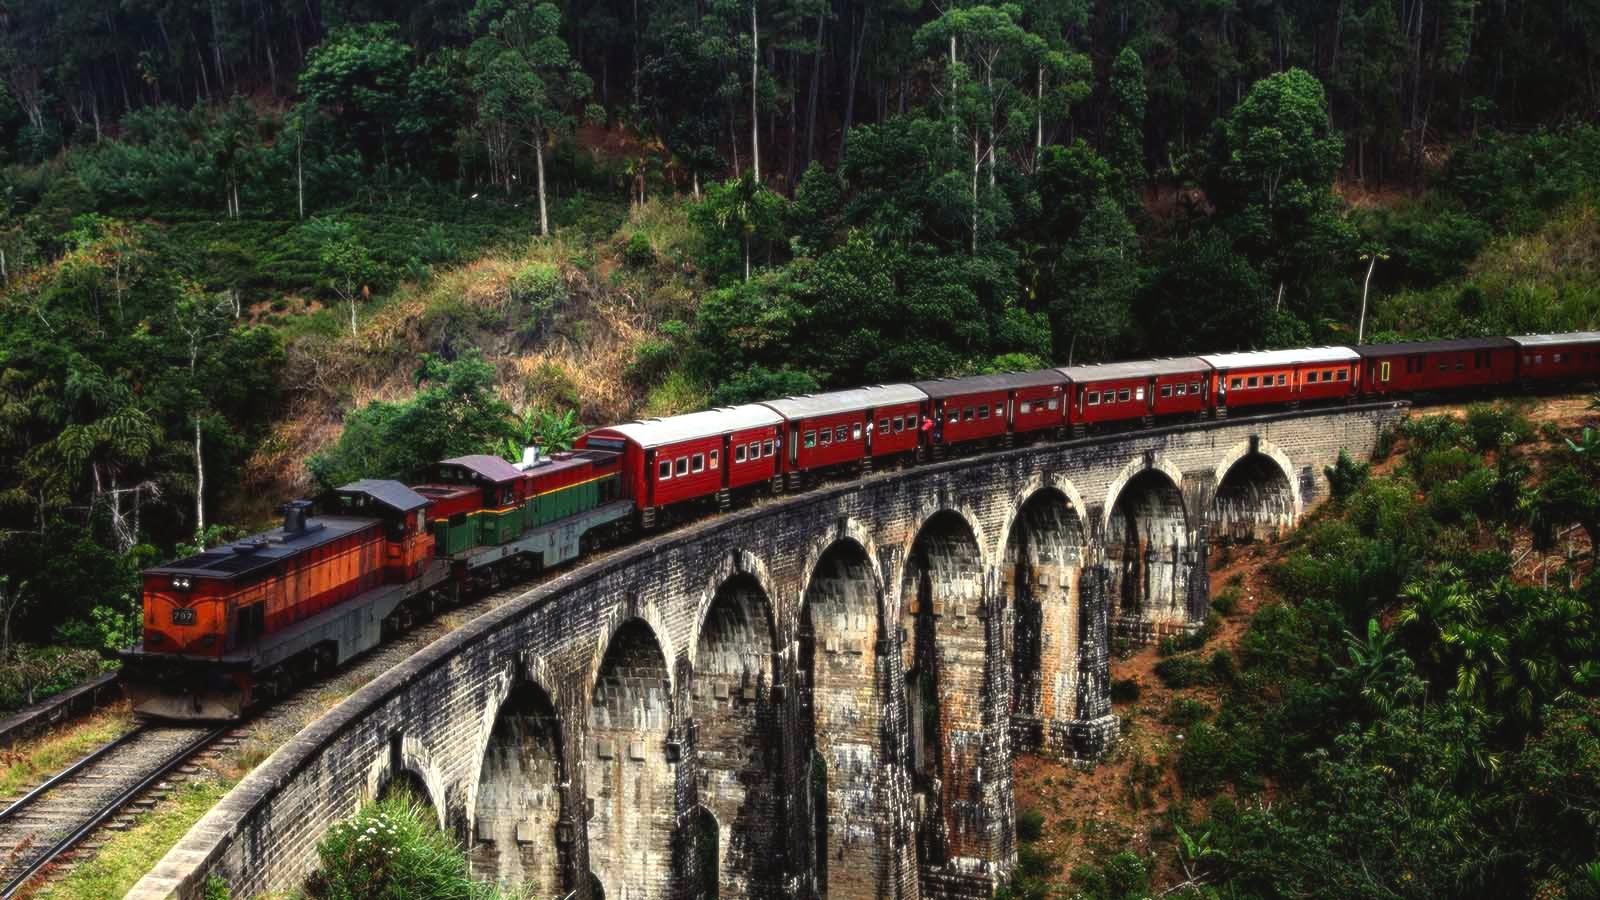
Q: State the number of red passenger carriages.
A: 7